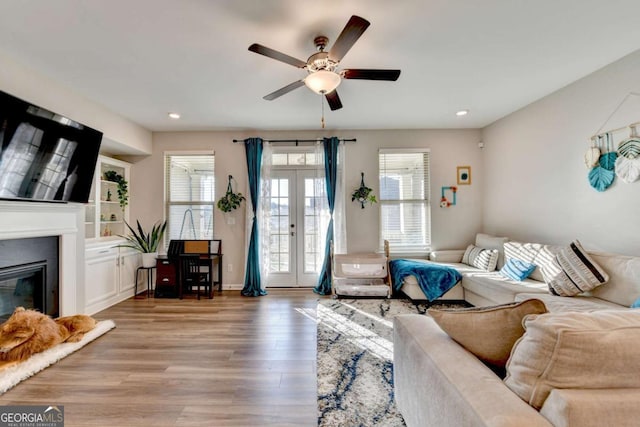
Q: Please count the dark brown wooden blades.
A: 5